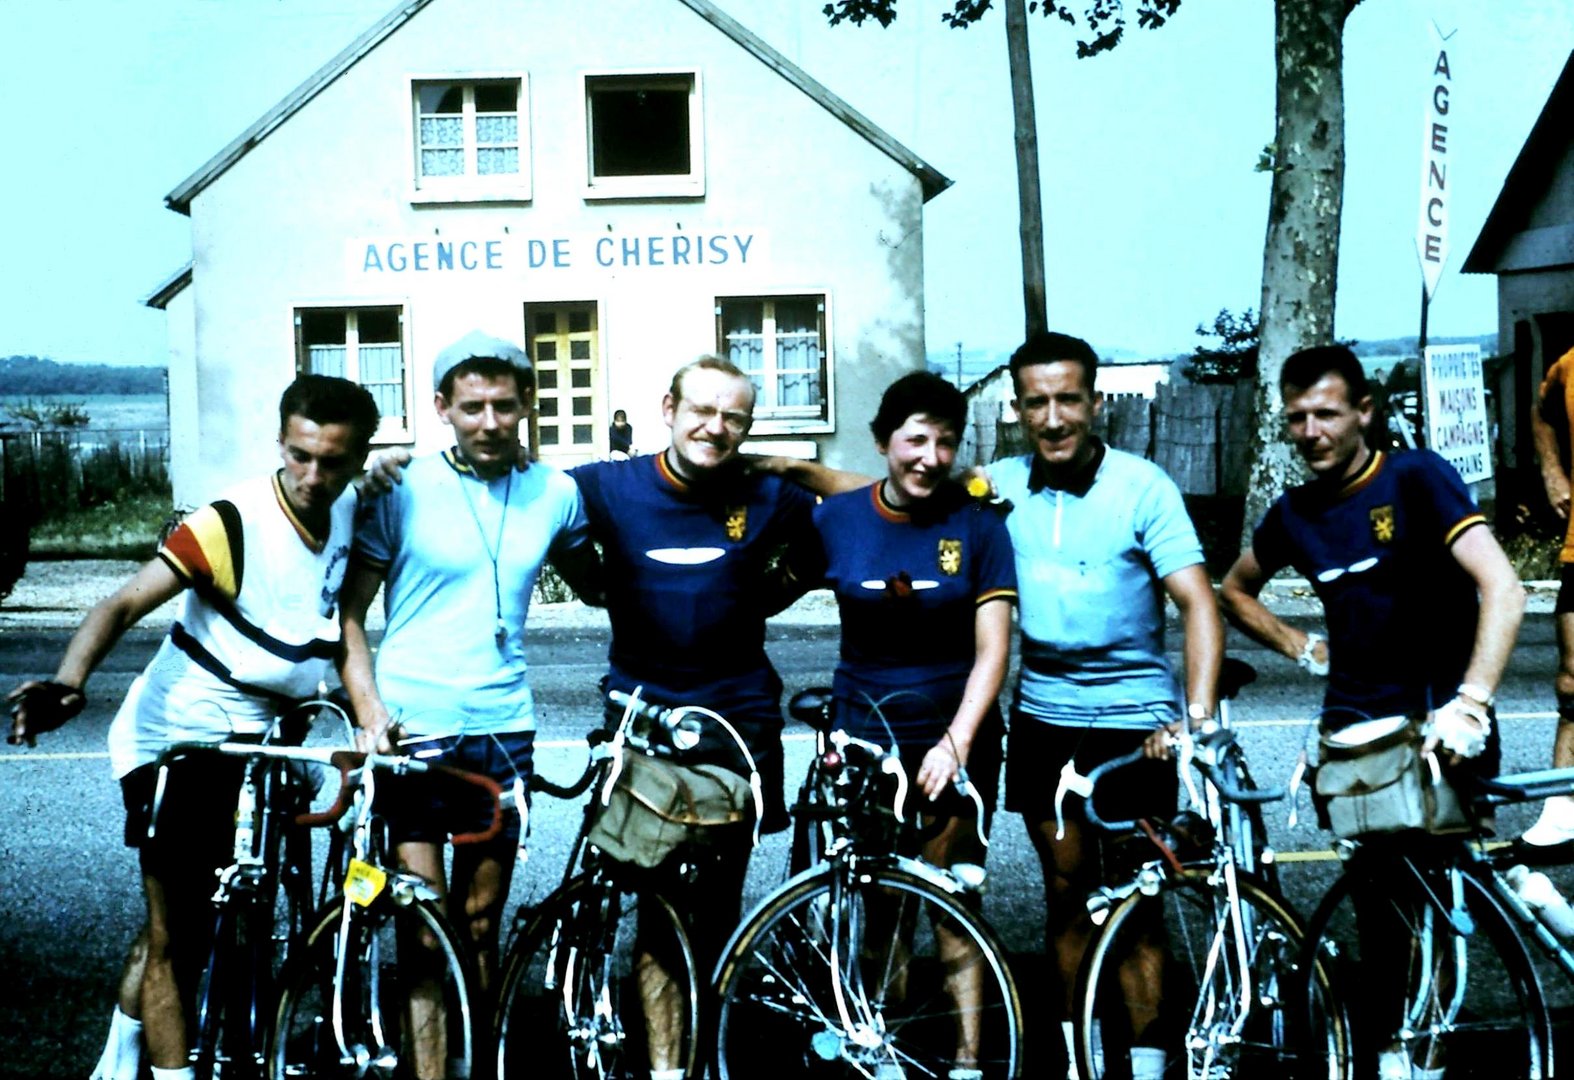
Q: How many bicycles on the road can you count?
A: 6